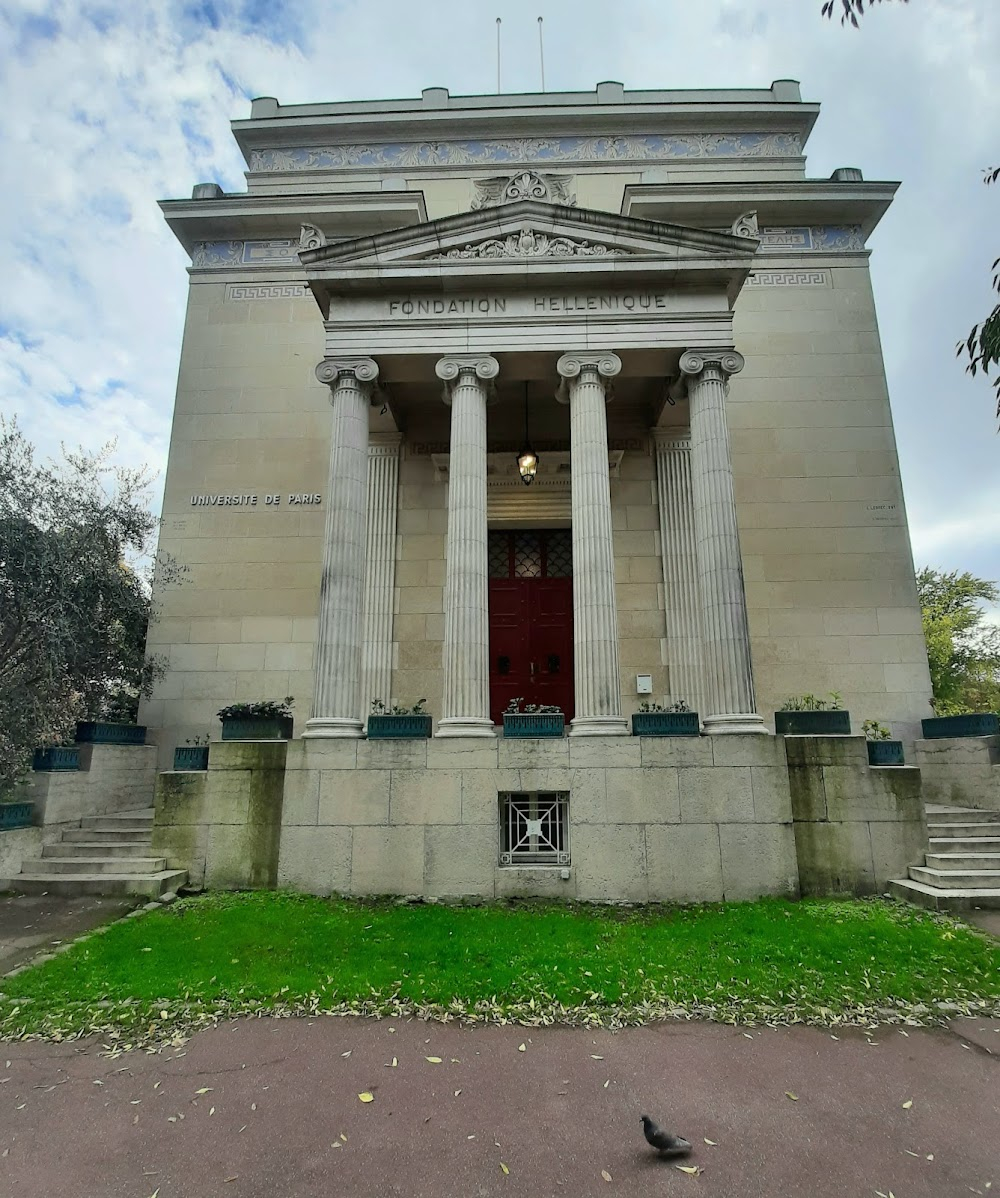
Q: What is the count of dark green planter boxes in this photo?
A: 11